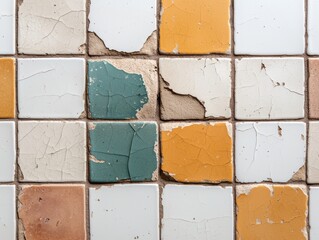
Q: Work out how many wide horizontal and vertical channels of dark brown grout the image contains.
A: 8